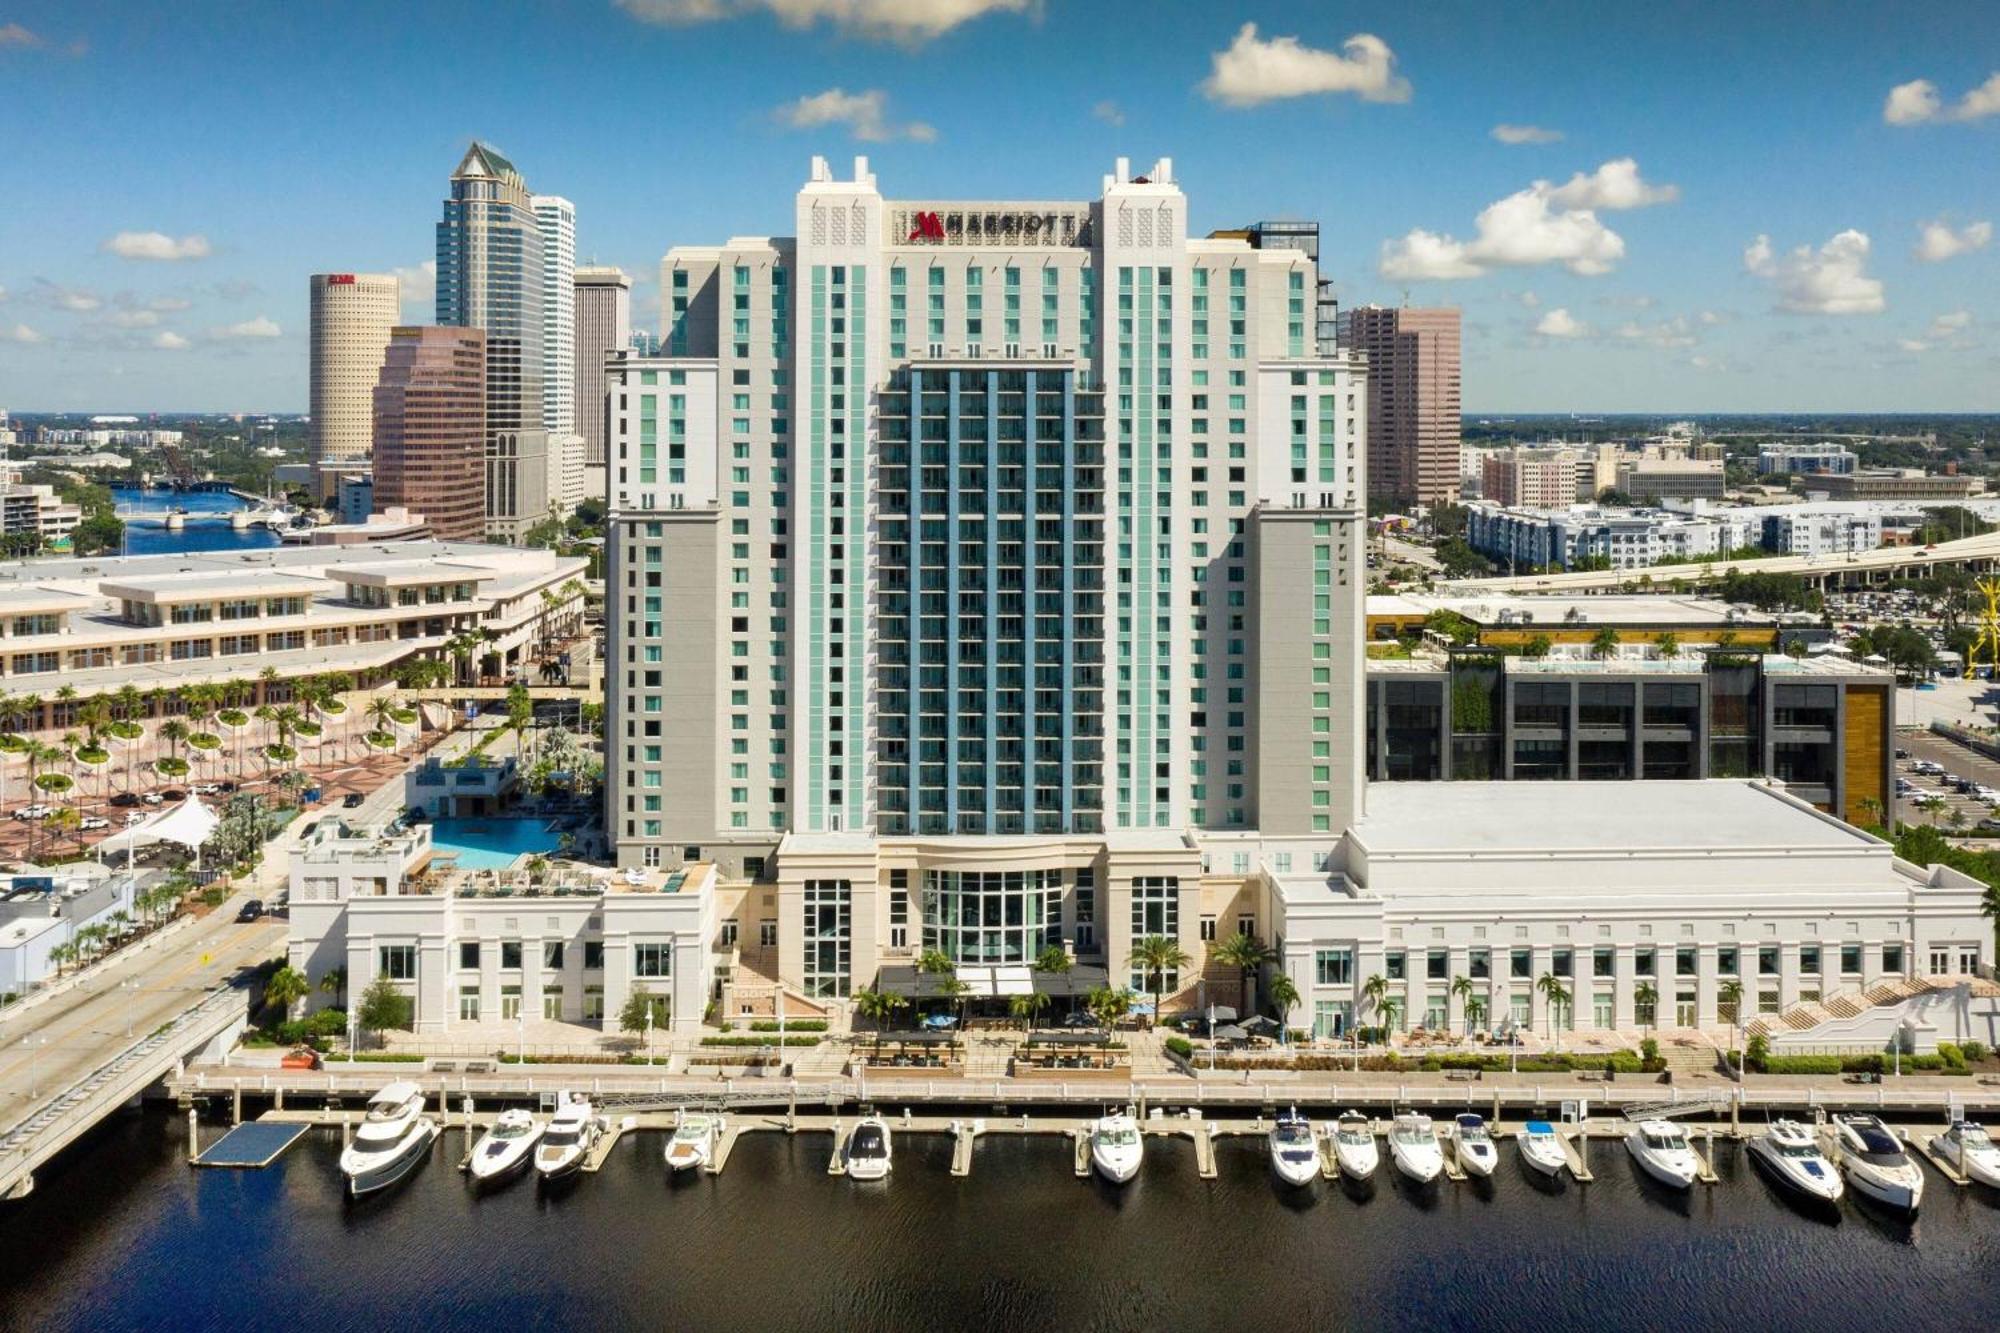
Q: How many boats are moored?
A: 15